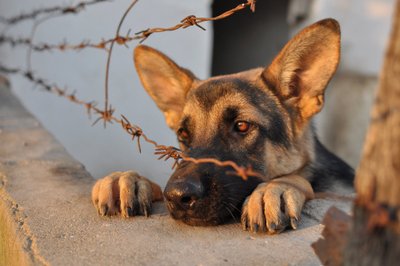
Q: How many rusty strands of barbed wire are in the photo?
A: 3